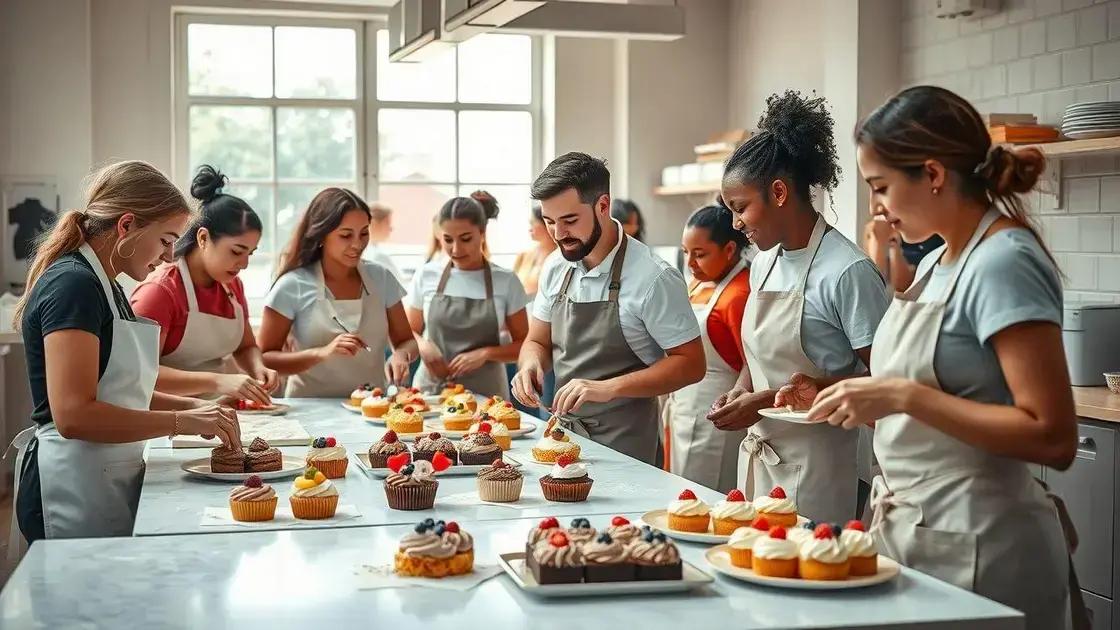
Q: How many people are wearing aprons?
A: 8